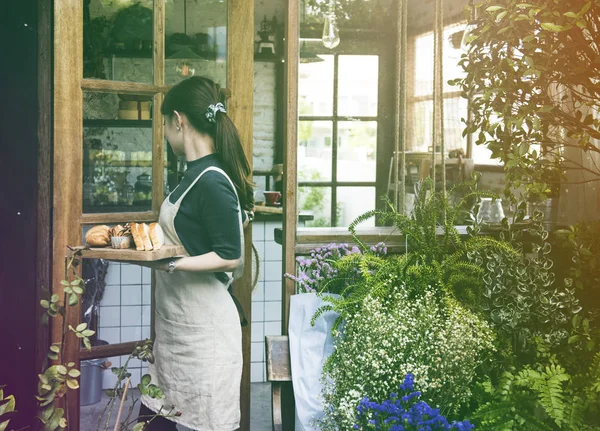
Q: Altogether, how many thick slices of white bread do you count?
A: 3